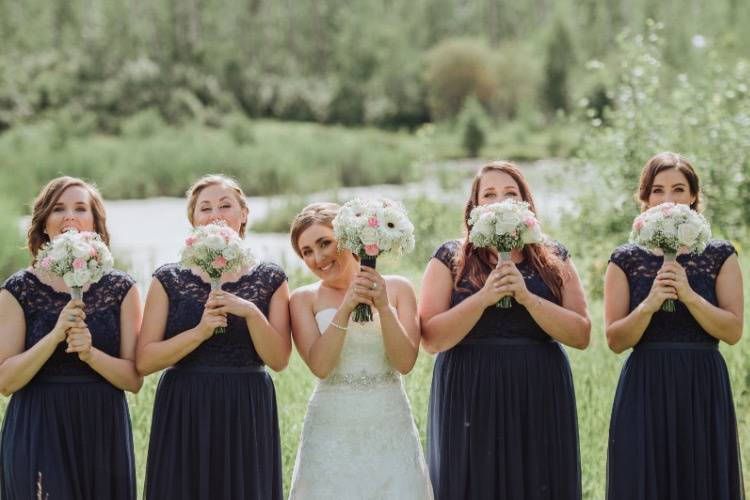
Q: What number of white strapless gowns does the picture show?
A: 1